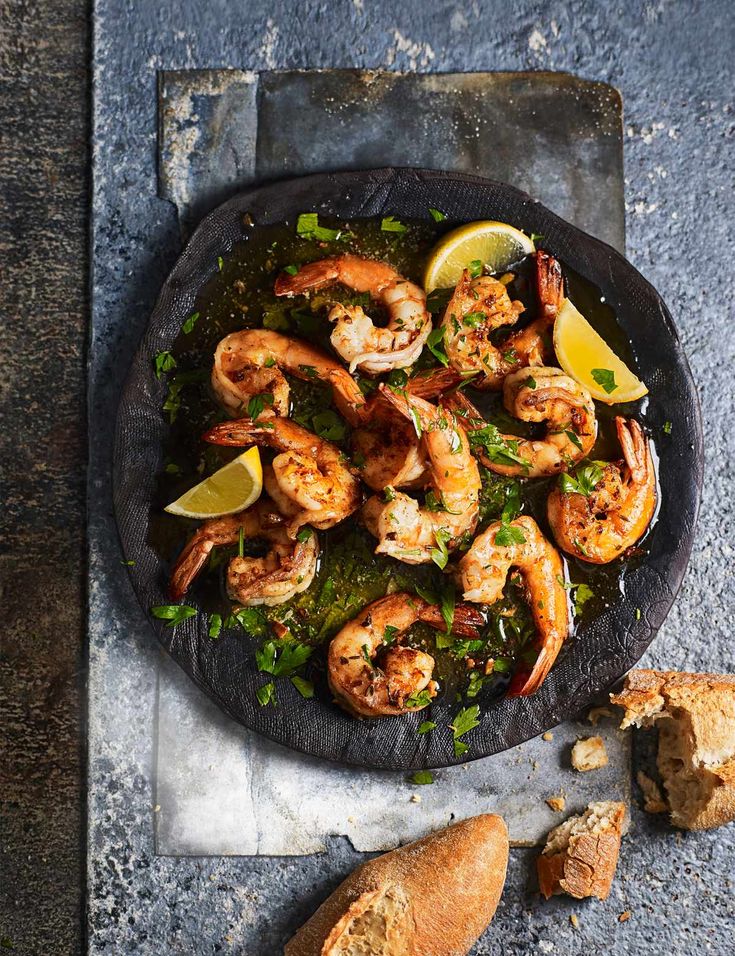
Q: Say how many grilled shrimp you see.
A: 11